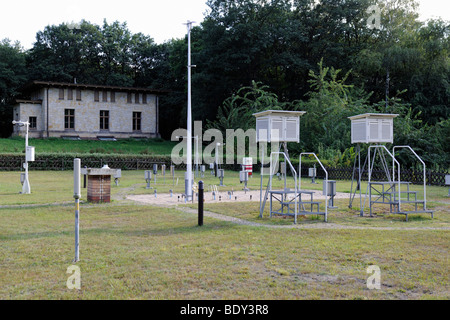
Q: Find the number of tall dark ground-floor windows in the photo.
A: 3